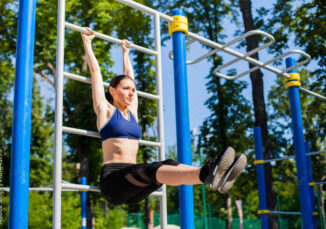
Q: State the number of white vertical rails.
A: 2